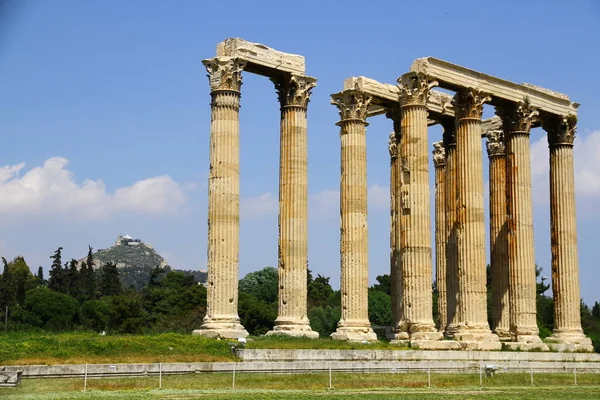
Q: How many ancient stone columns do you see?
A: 12